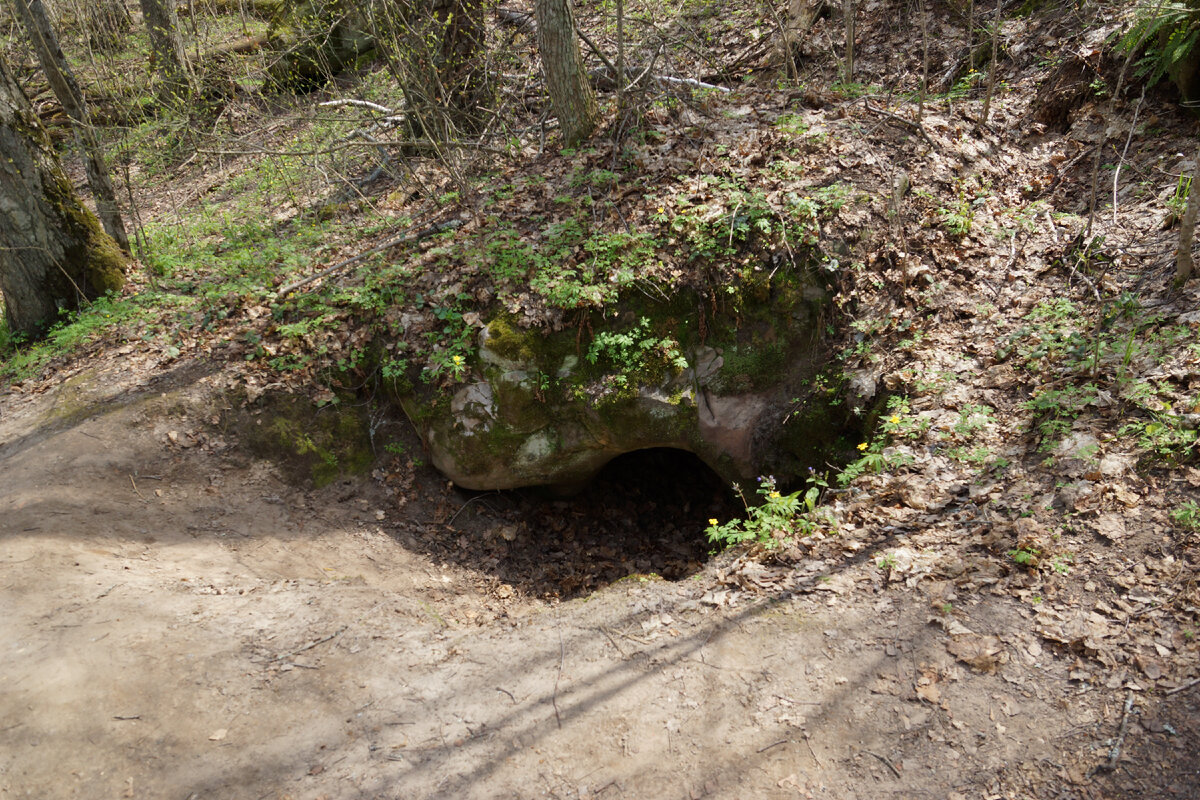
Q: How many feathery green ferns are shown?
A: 1